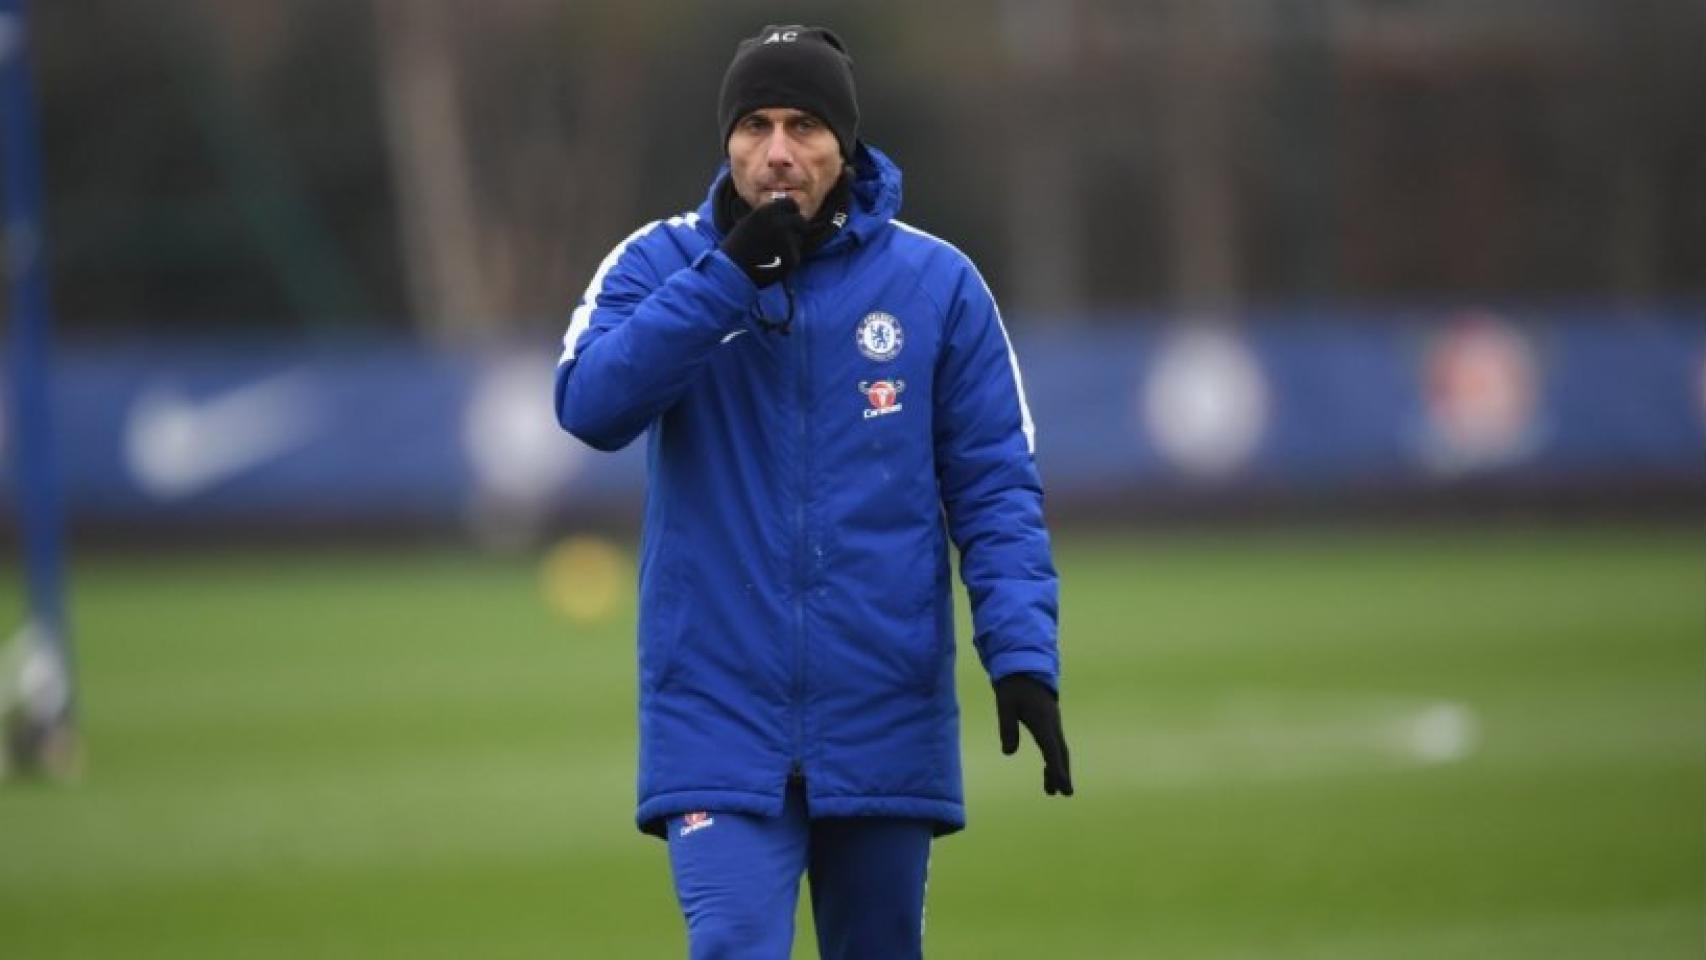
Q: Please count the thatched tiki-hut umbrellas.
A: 0